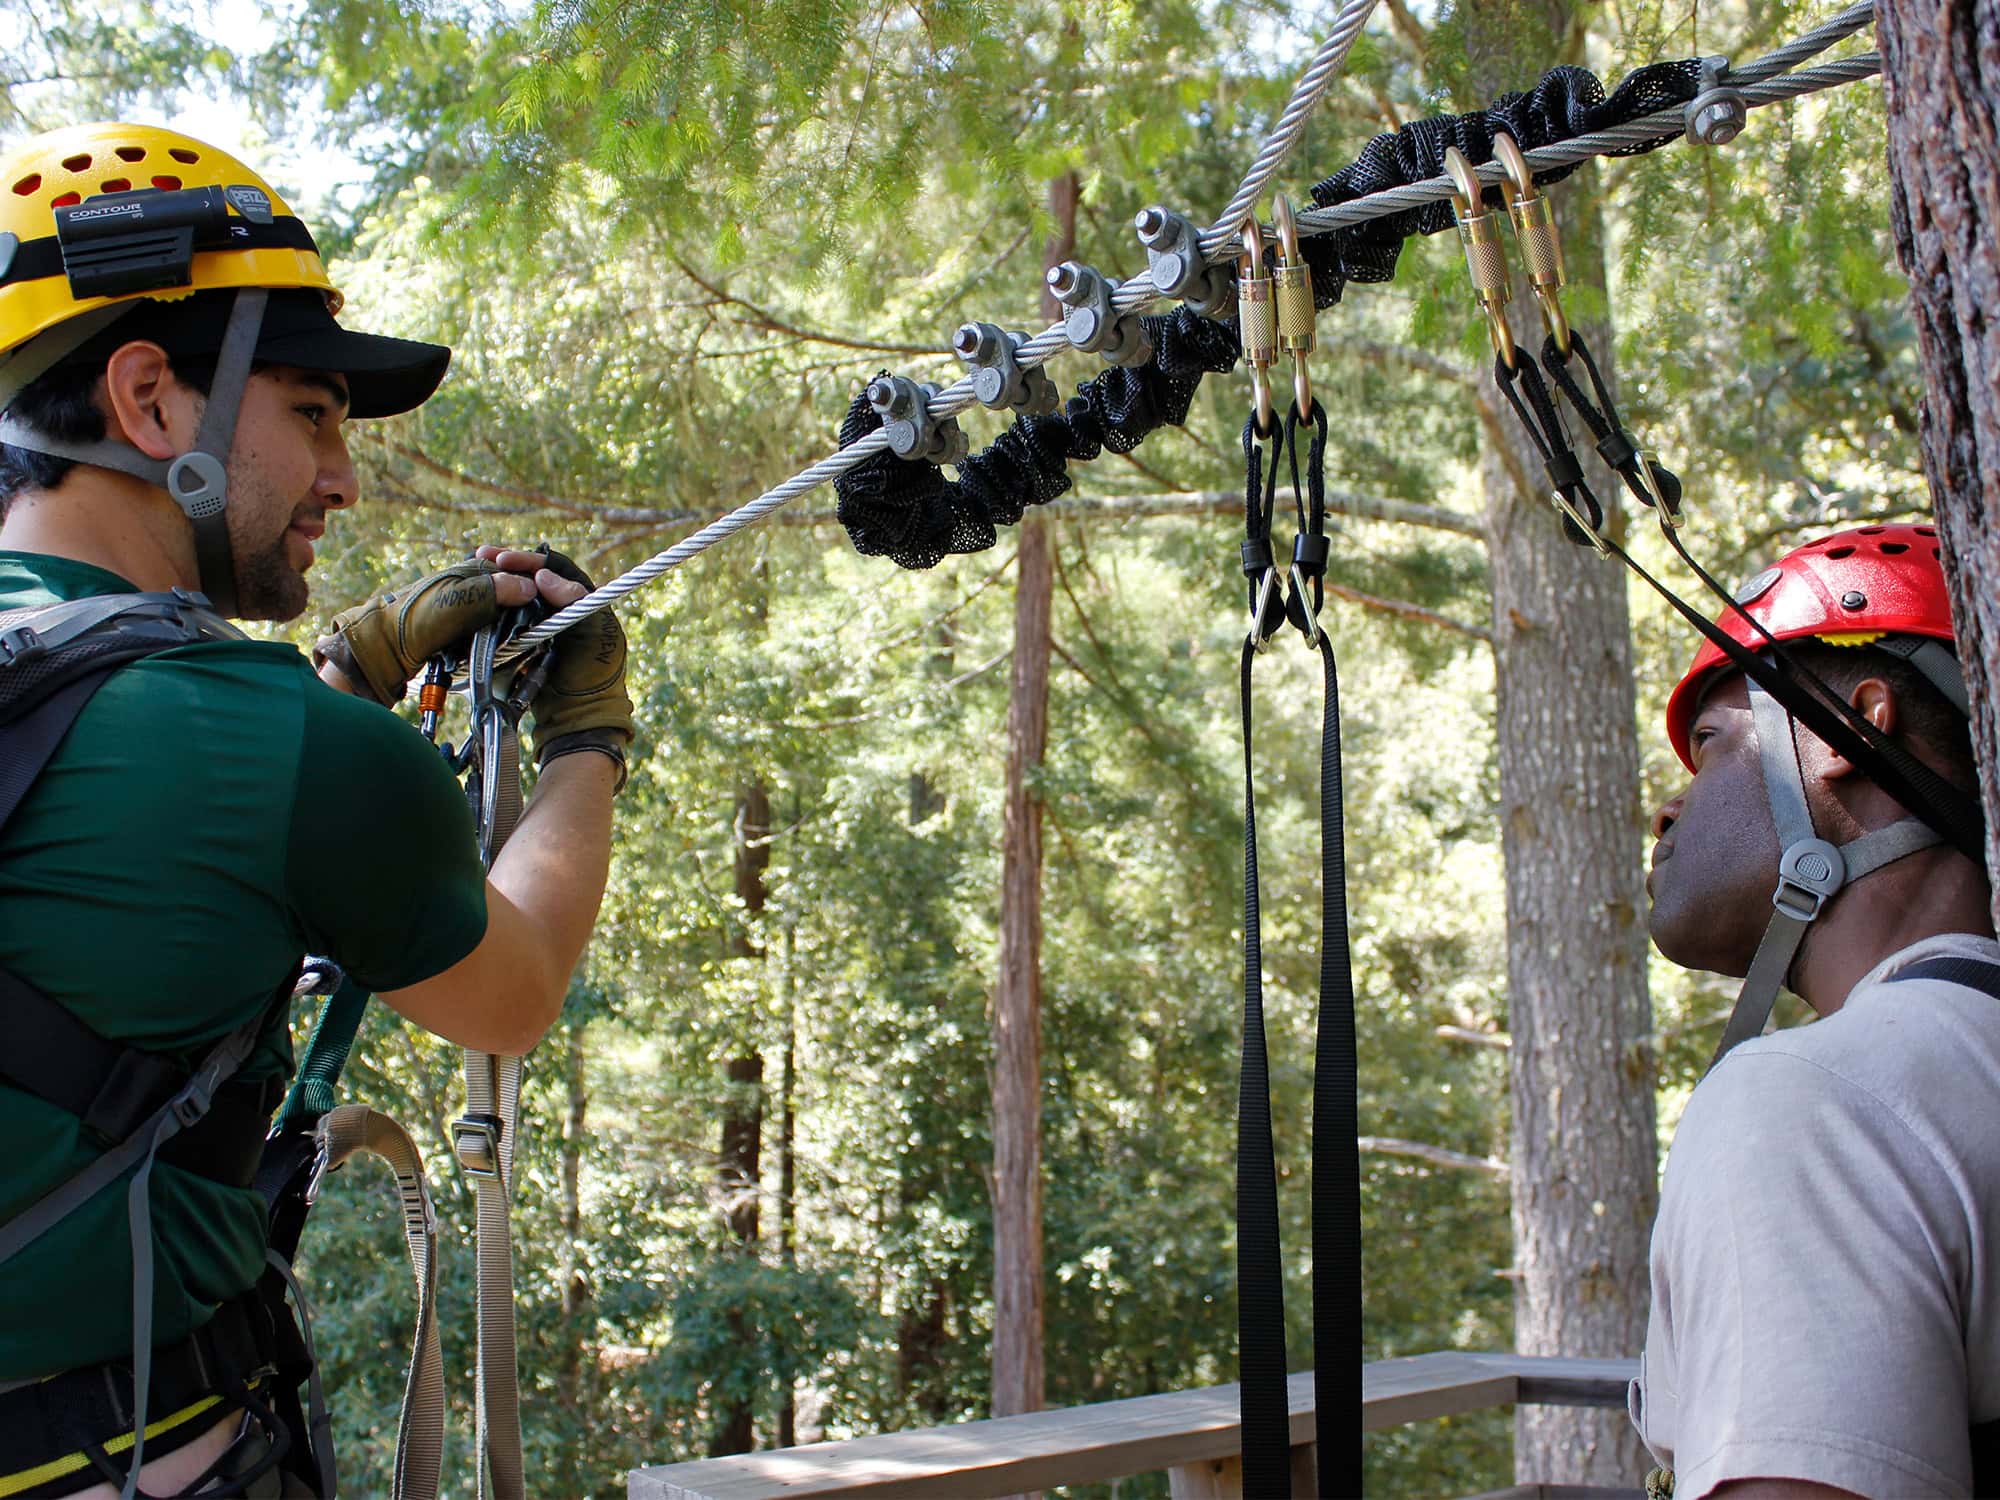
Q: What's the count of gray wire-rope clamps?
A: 5